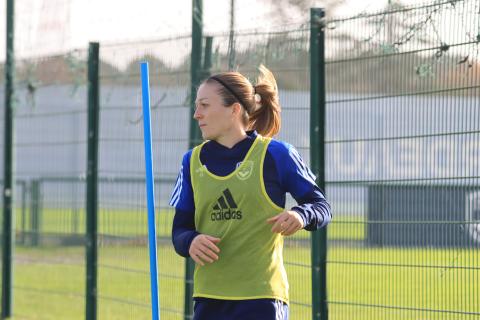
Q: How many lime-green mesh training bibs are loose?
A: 1